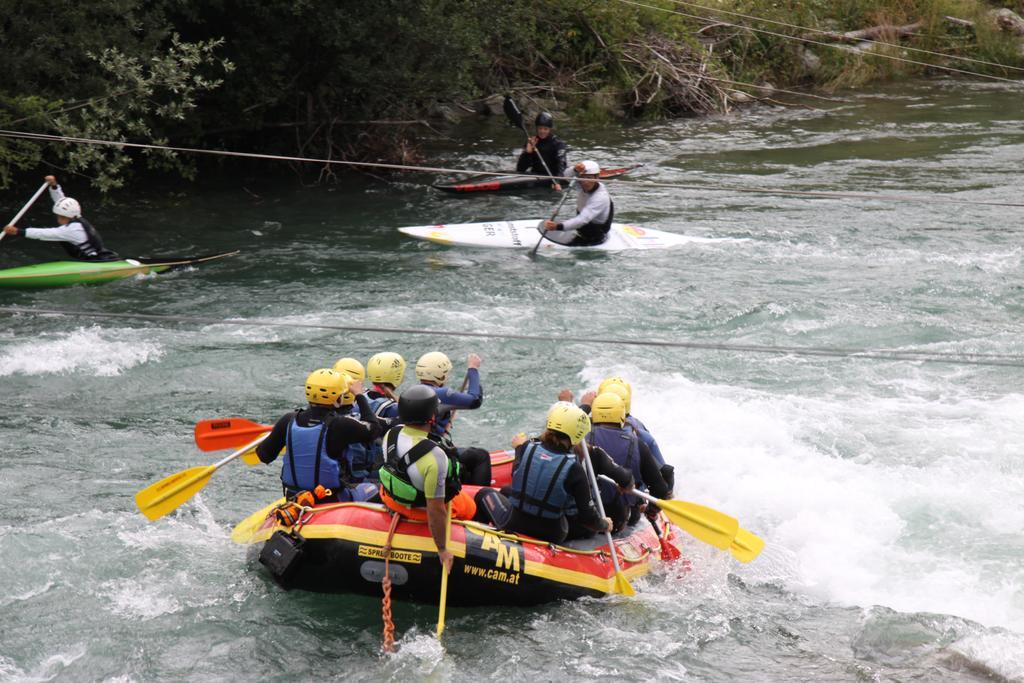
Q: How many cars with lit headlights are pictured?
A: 0